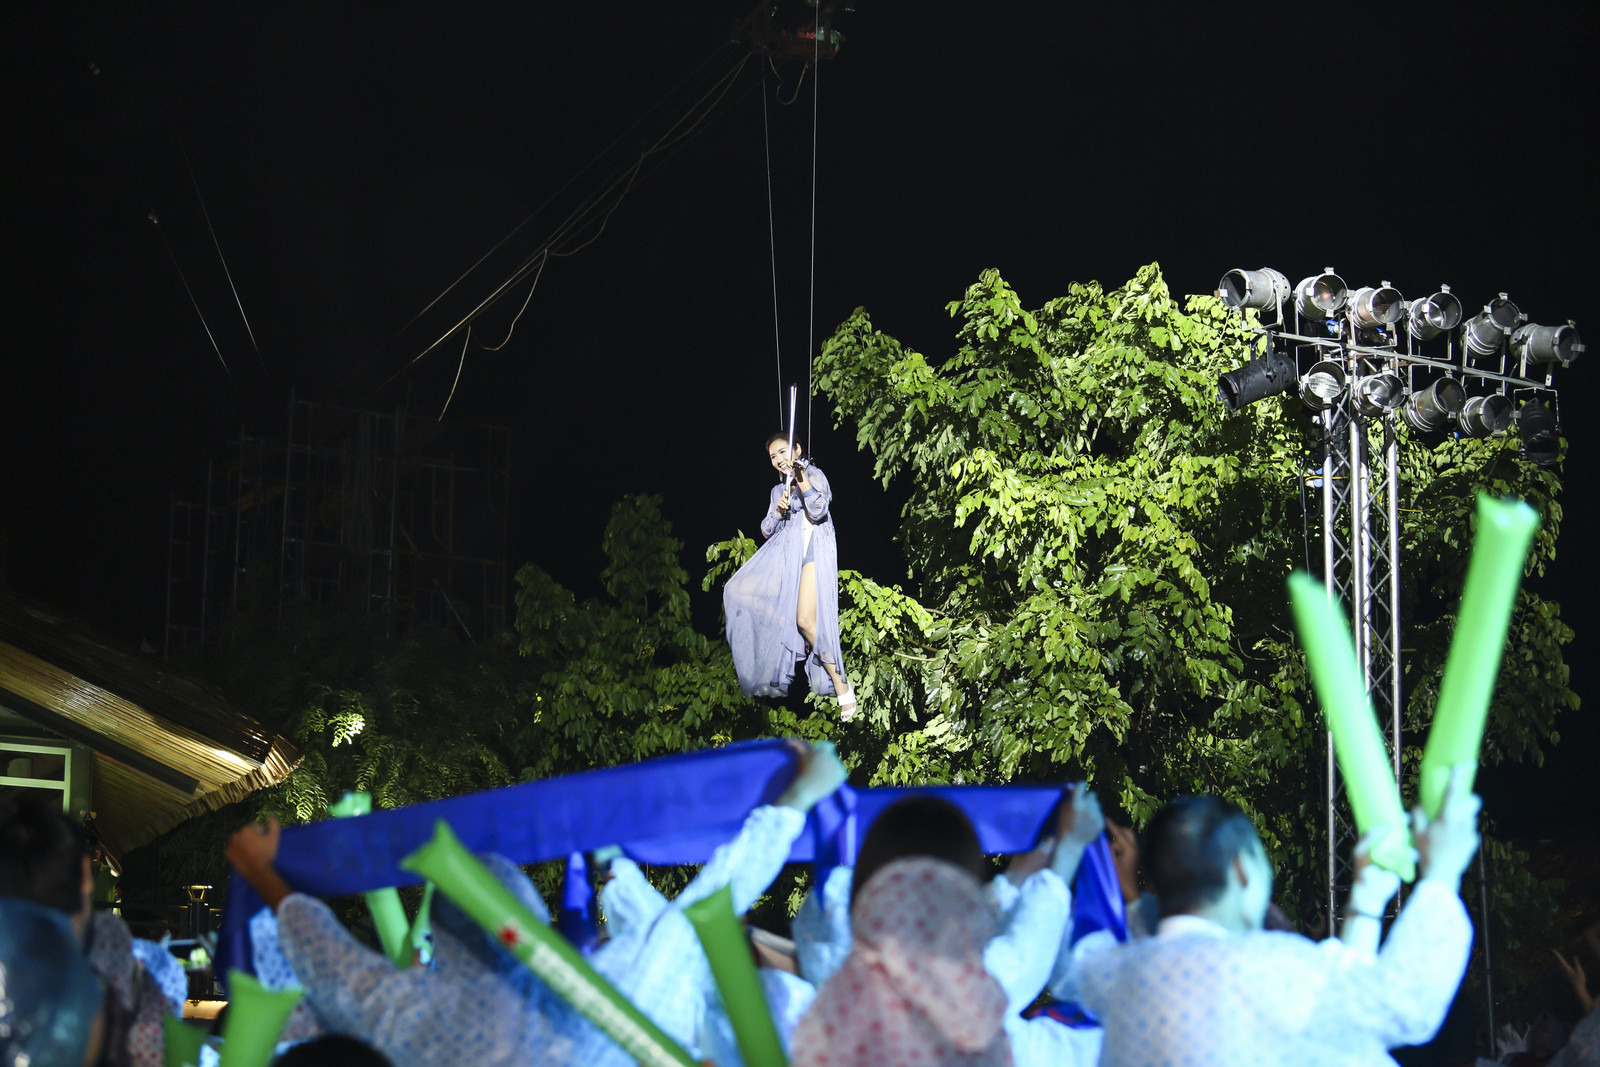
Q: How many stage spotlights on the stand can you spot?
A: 12